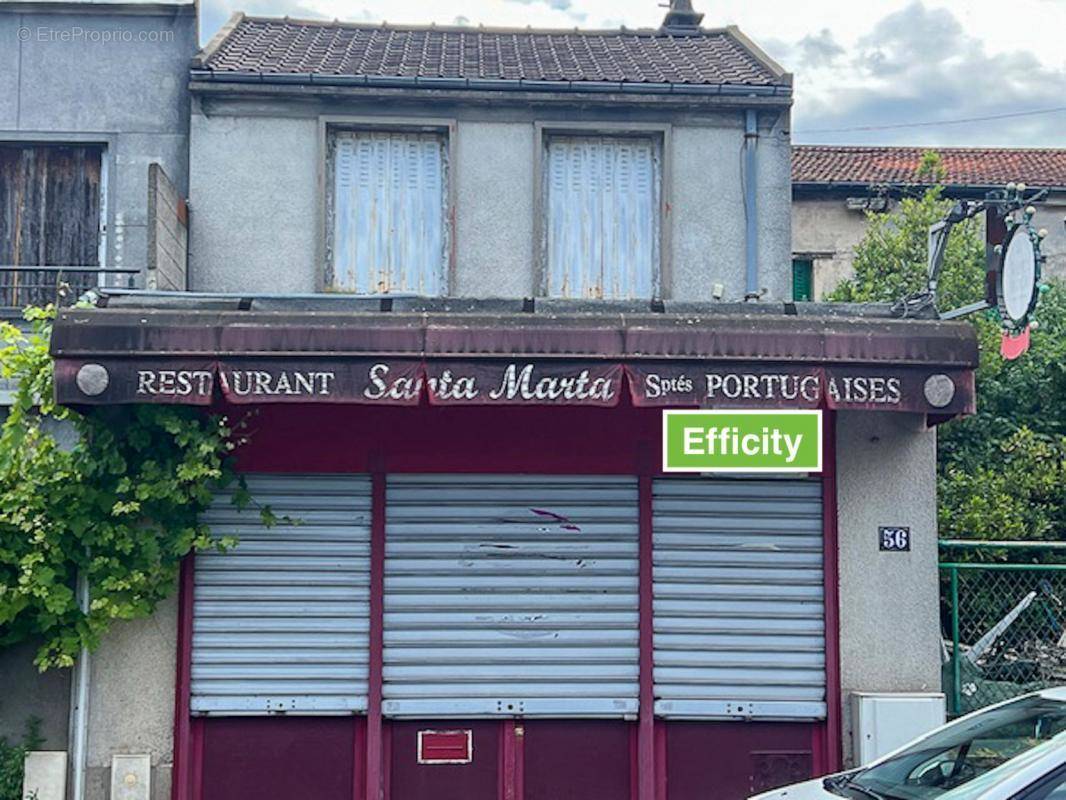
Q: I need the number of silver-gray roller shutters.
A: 3